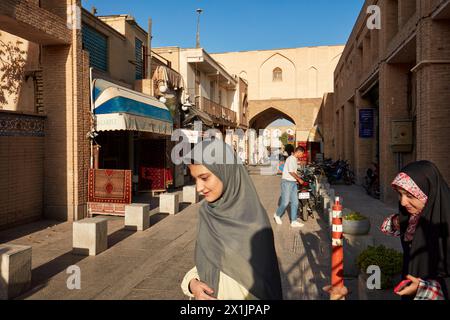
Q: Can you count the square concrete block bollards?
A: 5